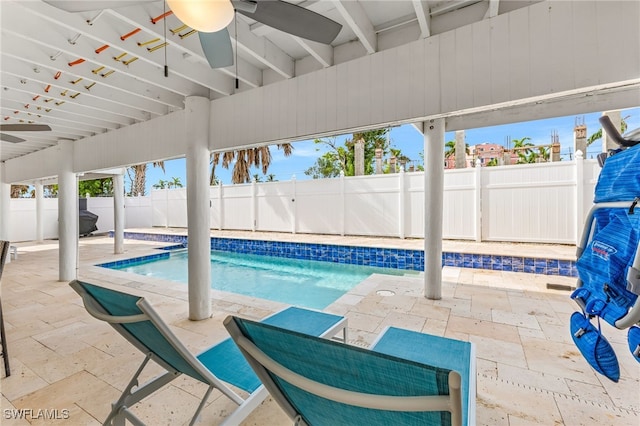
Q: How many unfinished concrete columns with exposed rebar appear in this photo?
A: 3